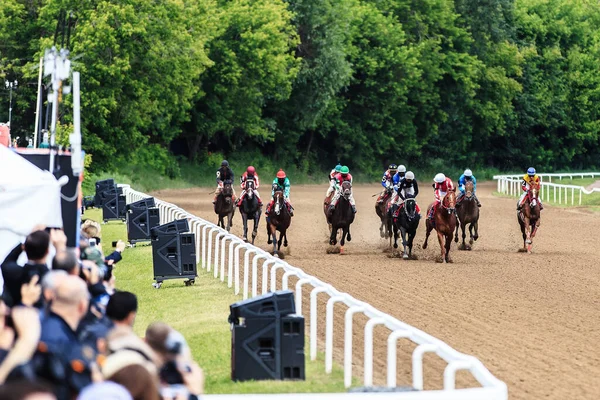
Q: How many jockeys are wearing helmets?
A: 11